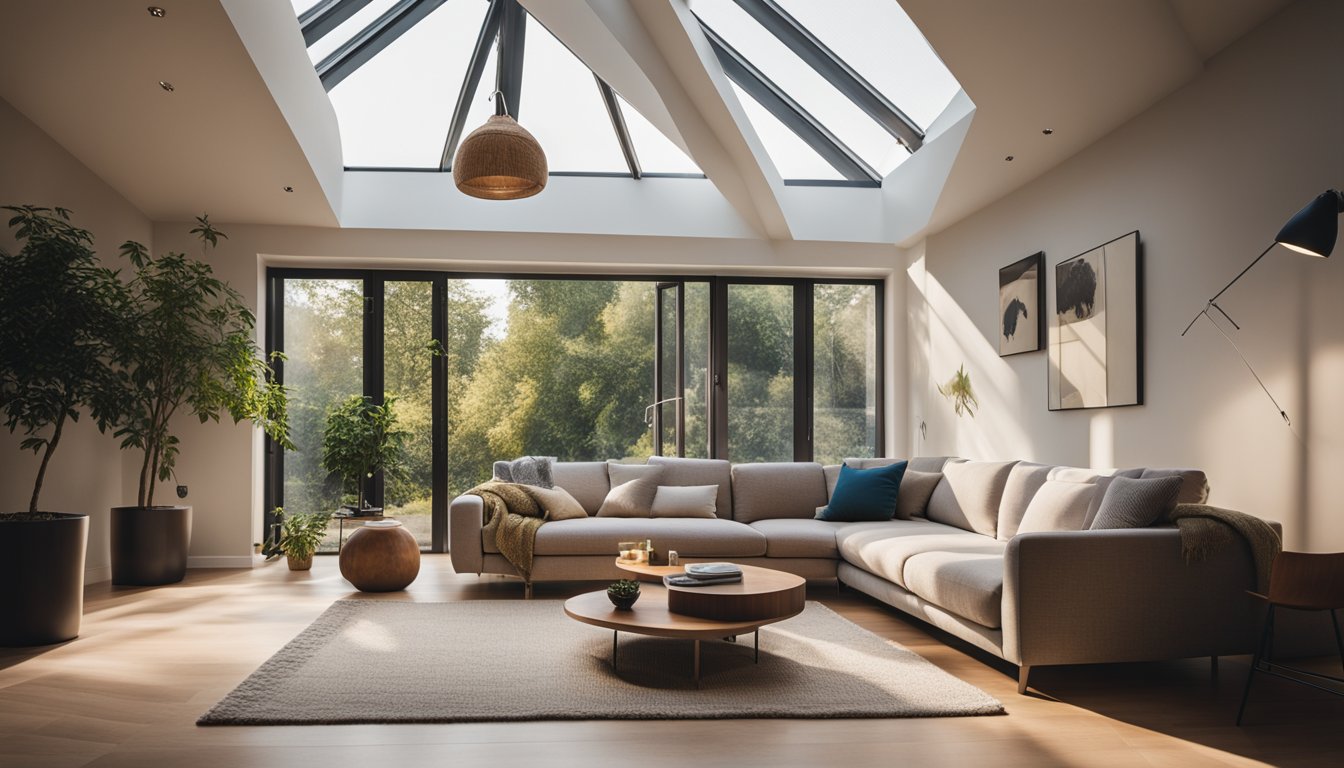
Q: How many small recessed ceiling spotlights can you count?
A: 5